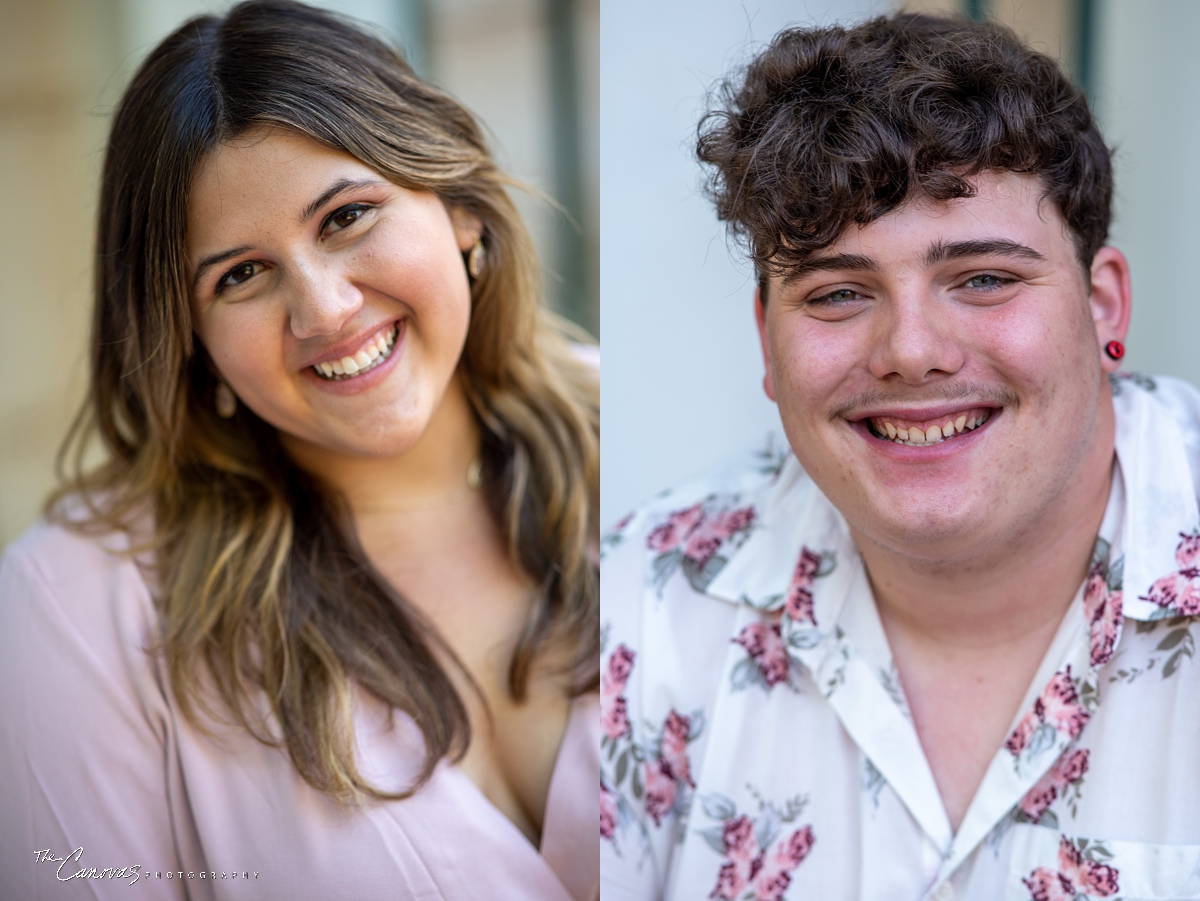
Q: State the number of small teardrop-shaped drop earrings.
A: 2